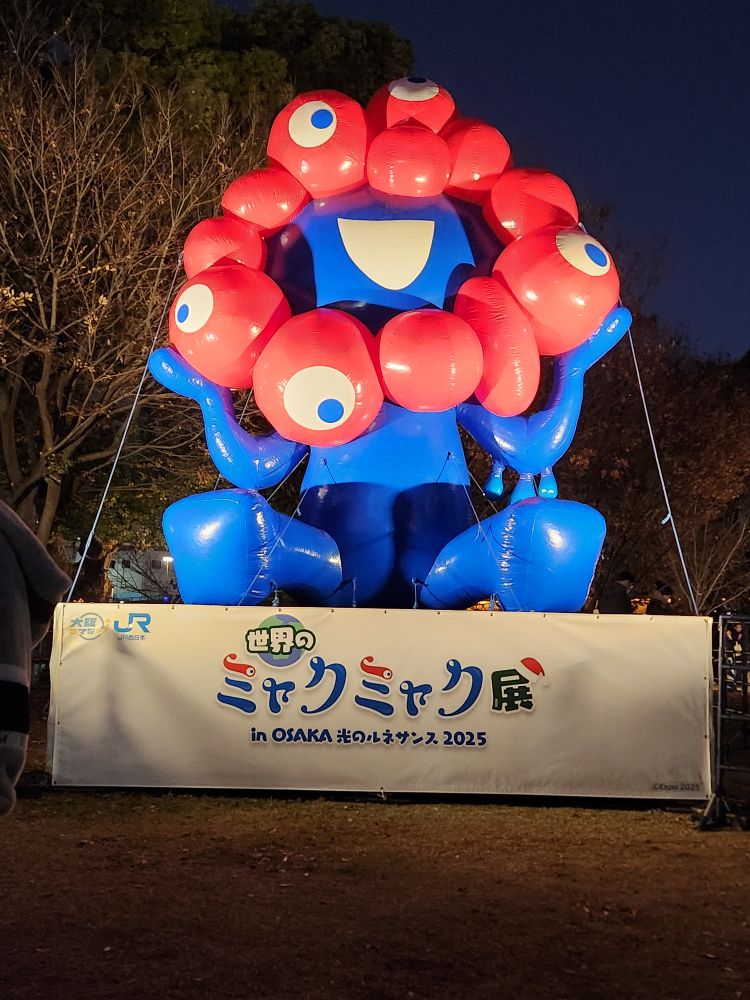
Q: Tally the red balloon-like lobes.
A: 12